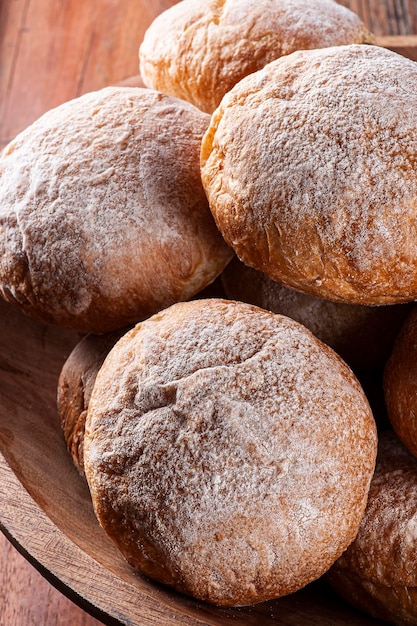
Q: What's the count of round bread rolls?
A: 8